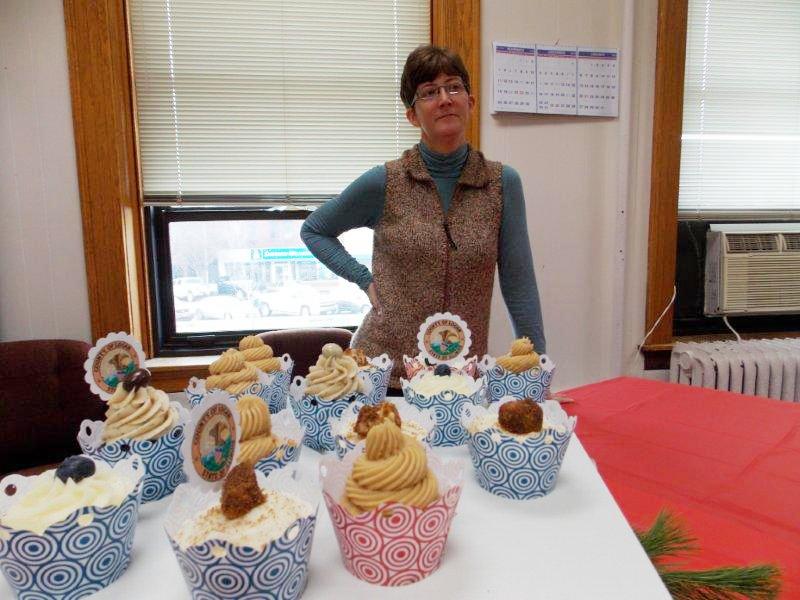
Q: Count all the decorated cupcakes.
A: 14